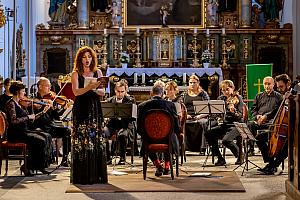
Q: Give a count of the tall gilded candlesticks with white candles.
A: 6